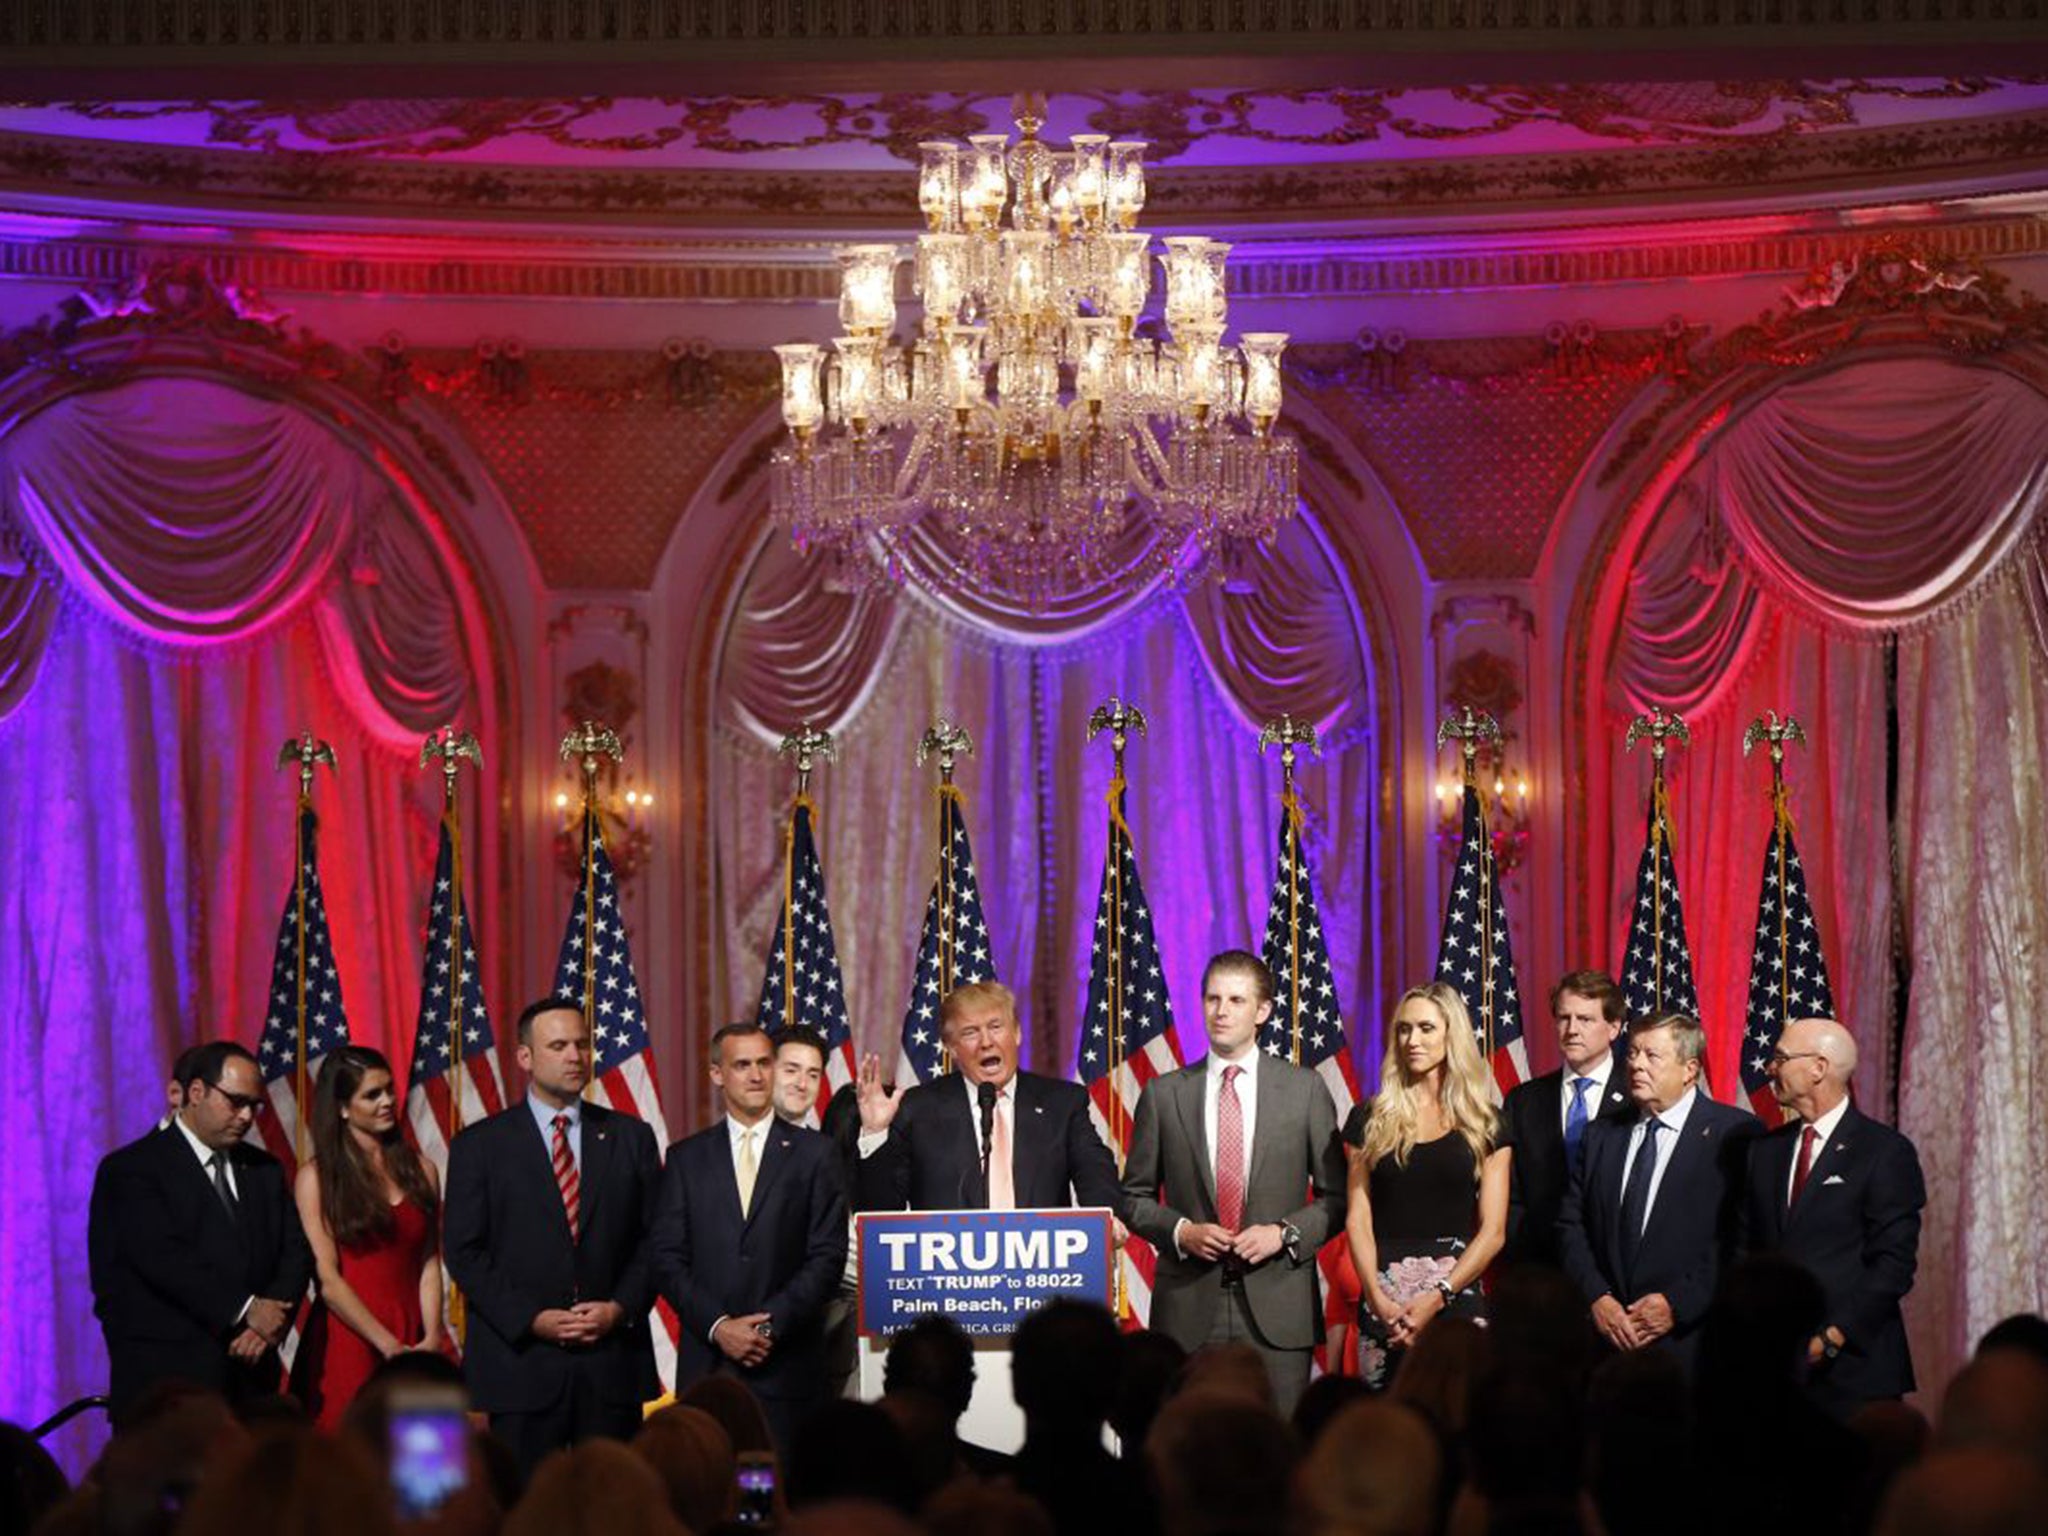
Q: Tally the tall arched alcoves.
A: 3